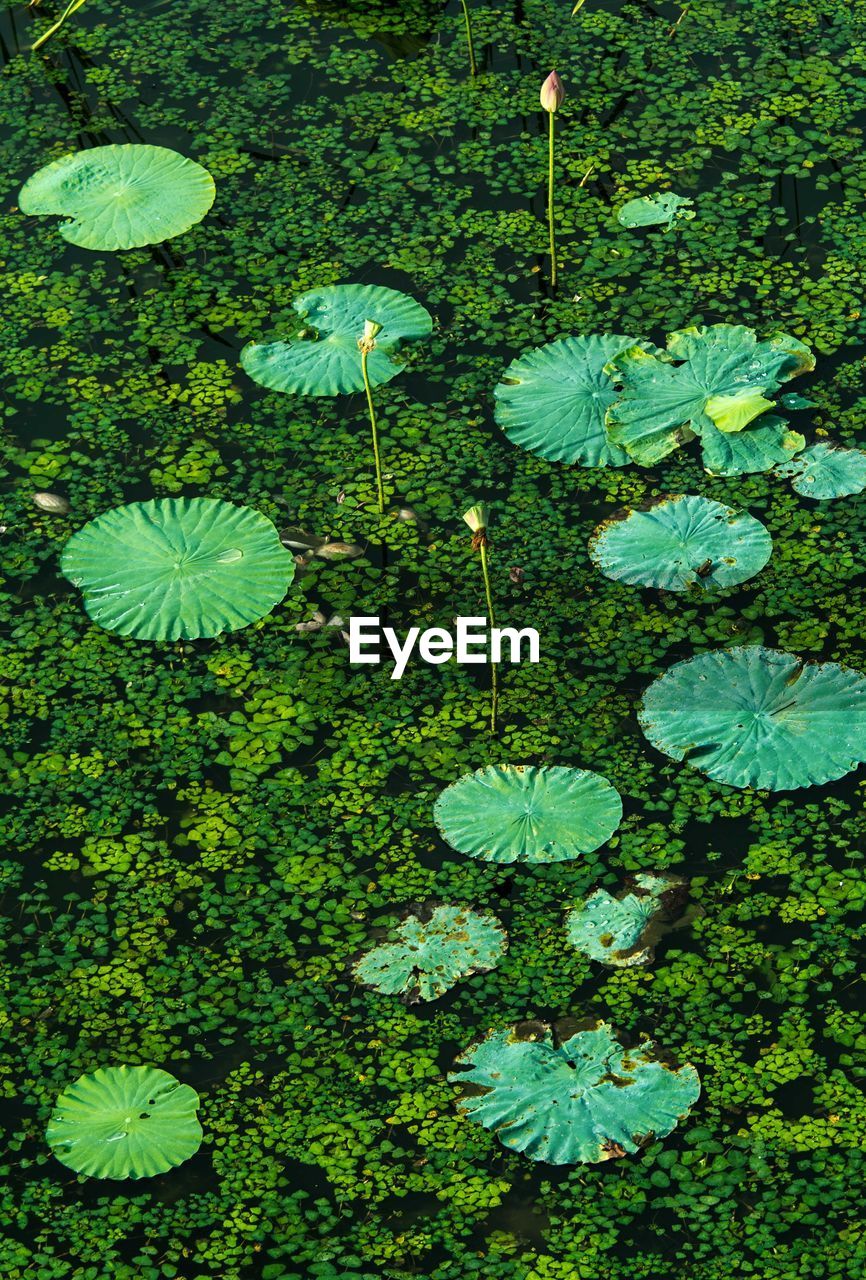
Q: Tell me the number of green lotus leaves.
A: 14